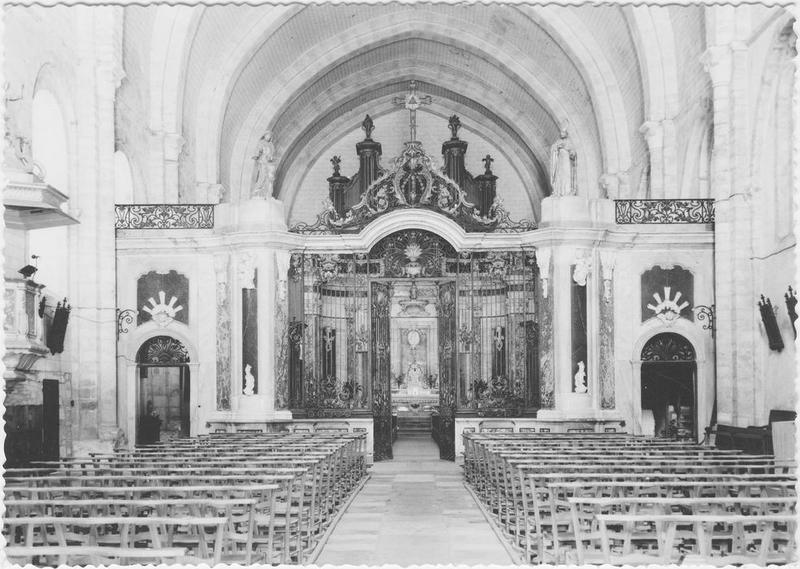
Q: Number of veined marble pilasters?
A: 4